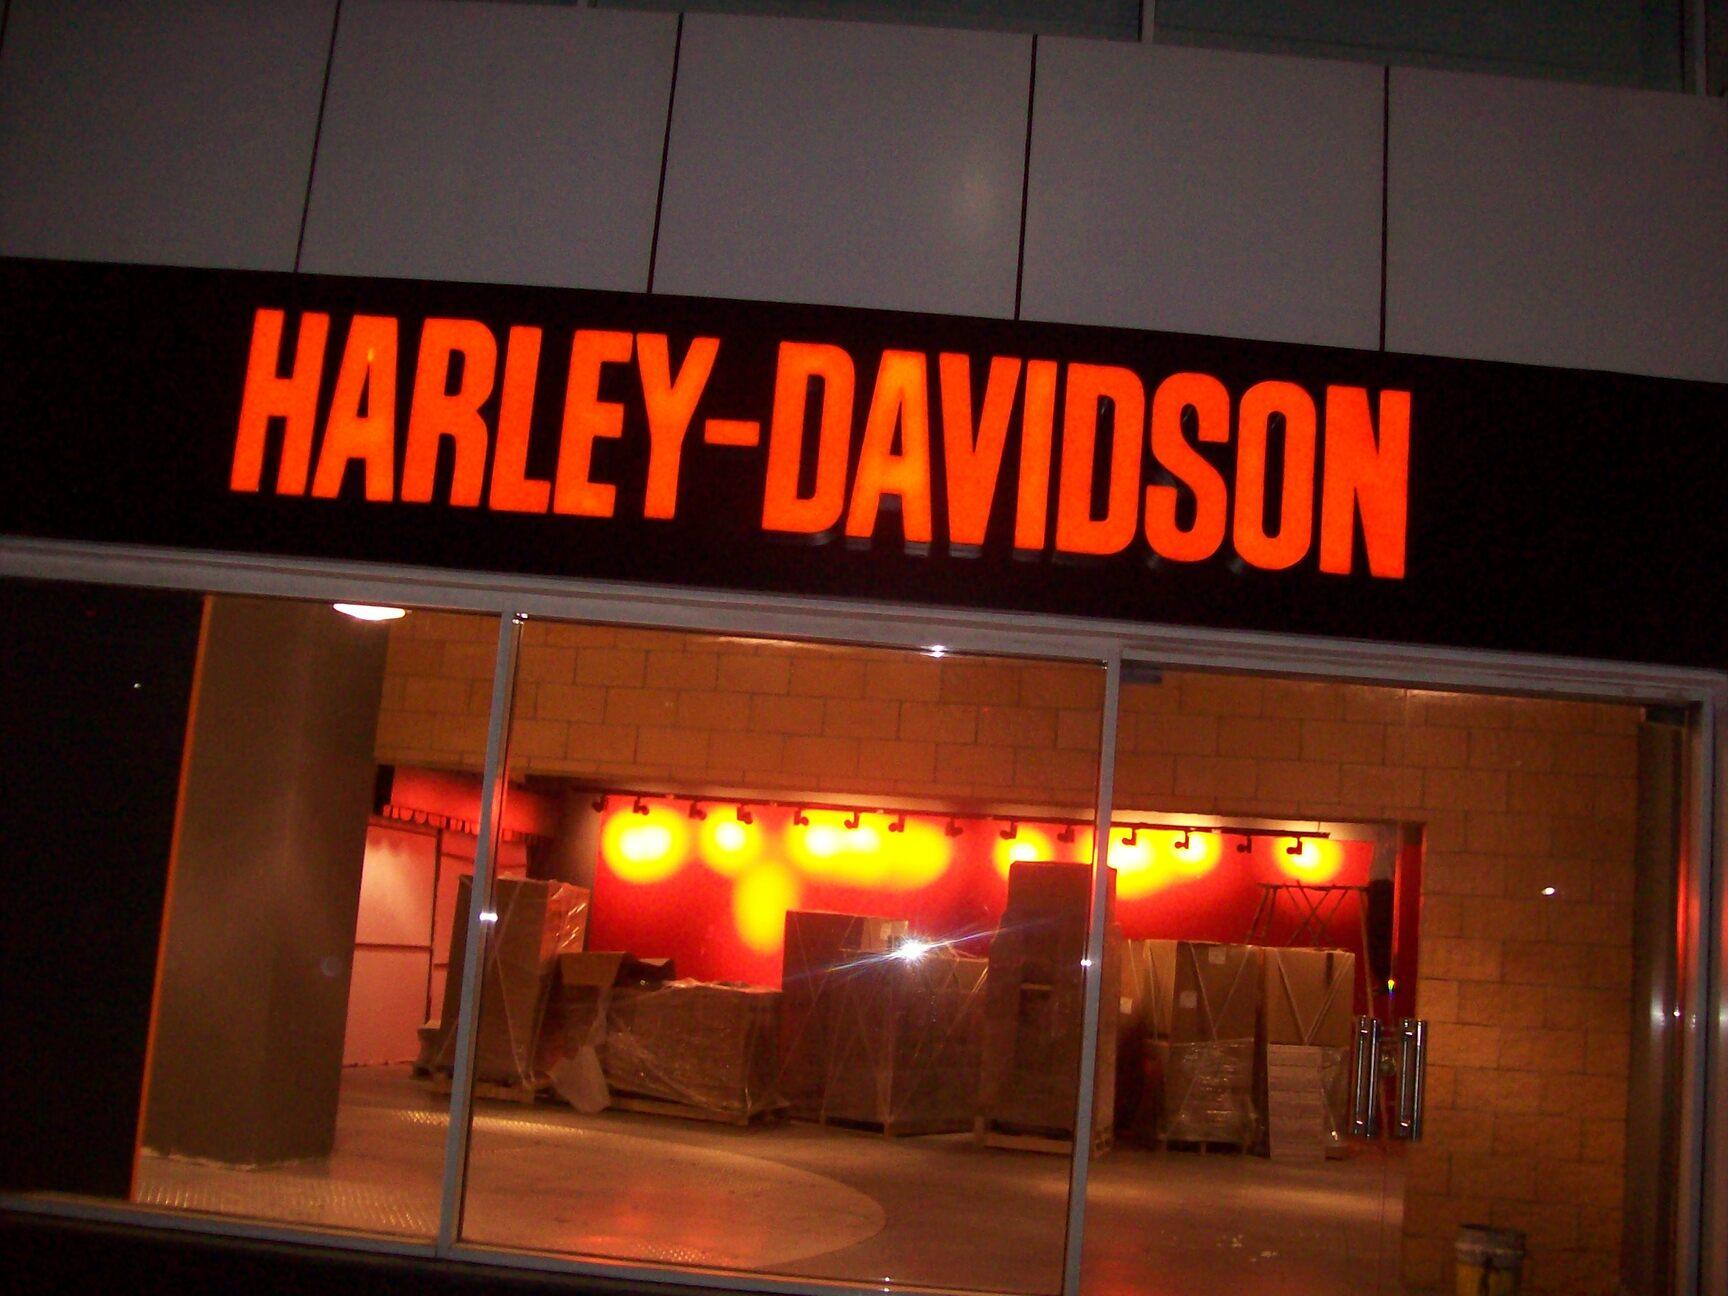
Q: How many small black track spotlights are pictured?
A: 14